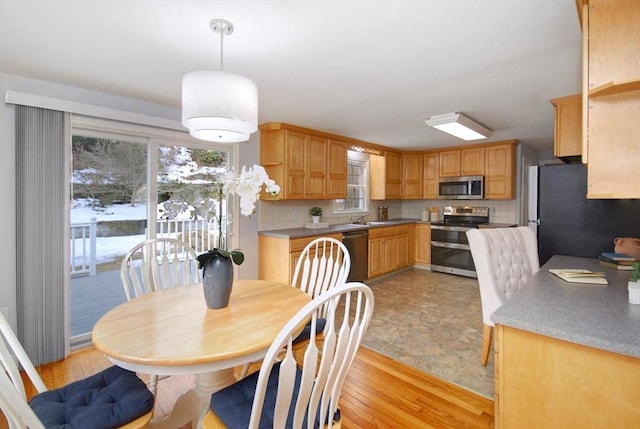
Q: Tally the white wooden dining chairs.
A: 4